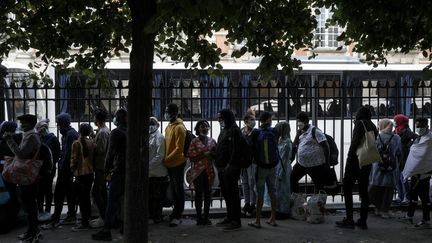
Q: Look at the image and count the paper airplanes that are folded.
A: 0